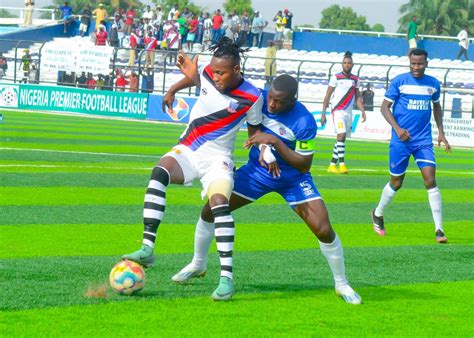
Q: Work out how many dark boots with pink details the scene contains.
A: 2